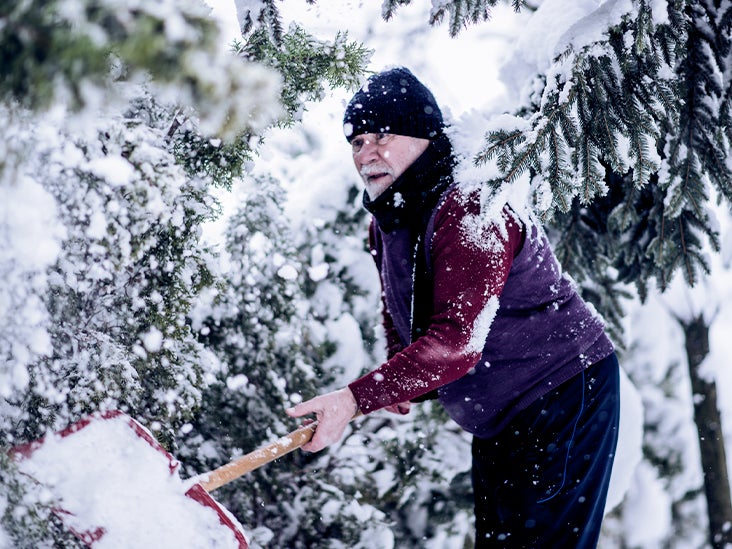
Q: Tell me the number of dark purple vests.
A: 1